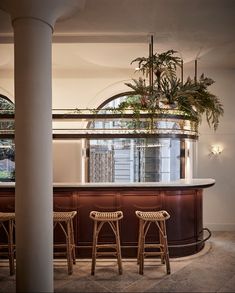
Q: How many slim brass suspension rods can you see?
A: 4